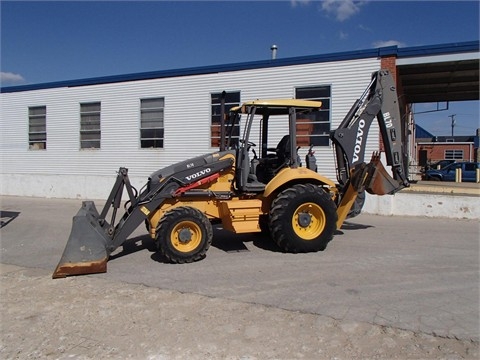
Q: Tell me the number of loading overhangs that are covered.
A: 1